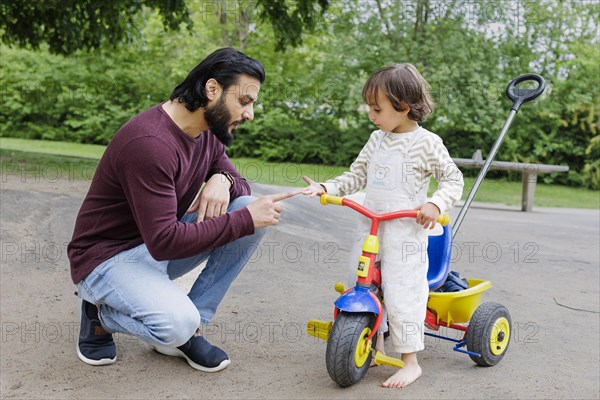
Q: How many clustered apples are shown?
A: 0